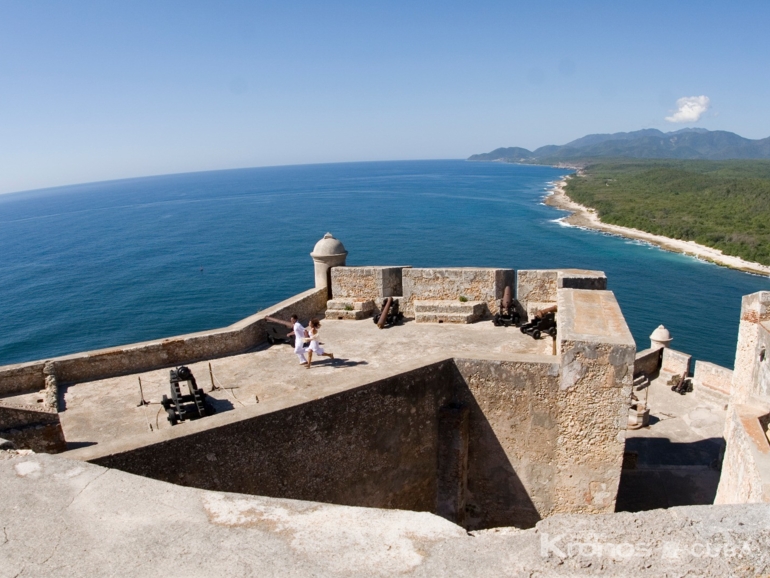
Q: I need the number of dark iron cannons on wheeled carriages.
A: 6